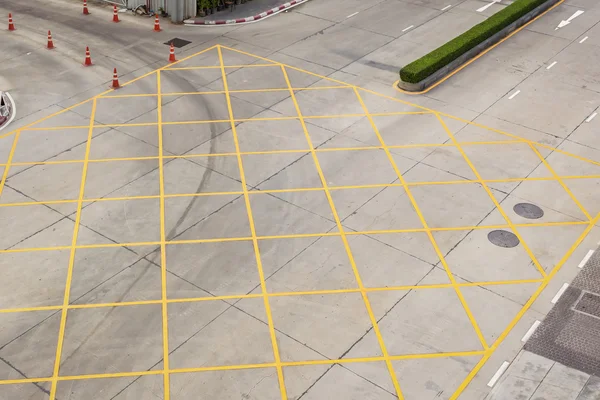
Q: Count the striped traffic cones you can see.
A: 8